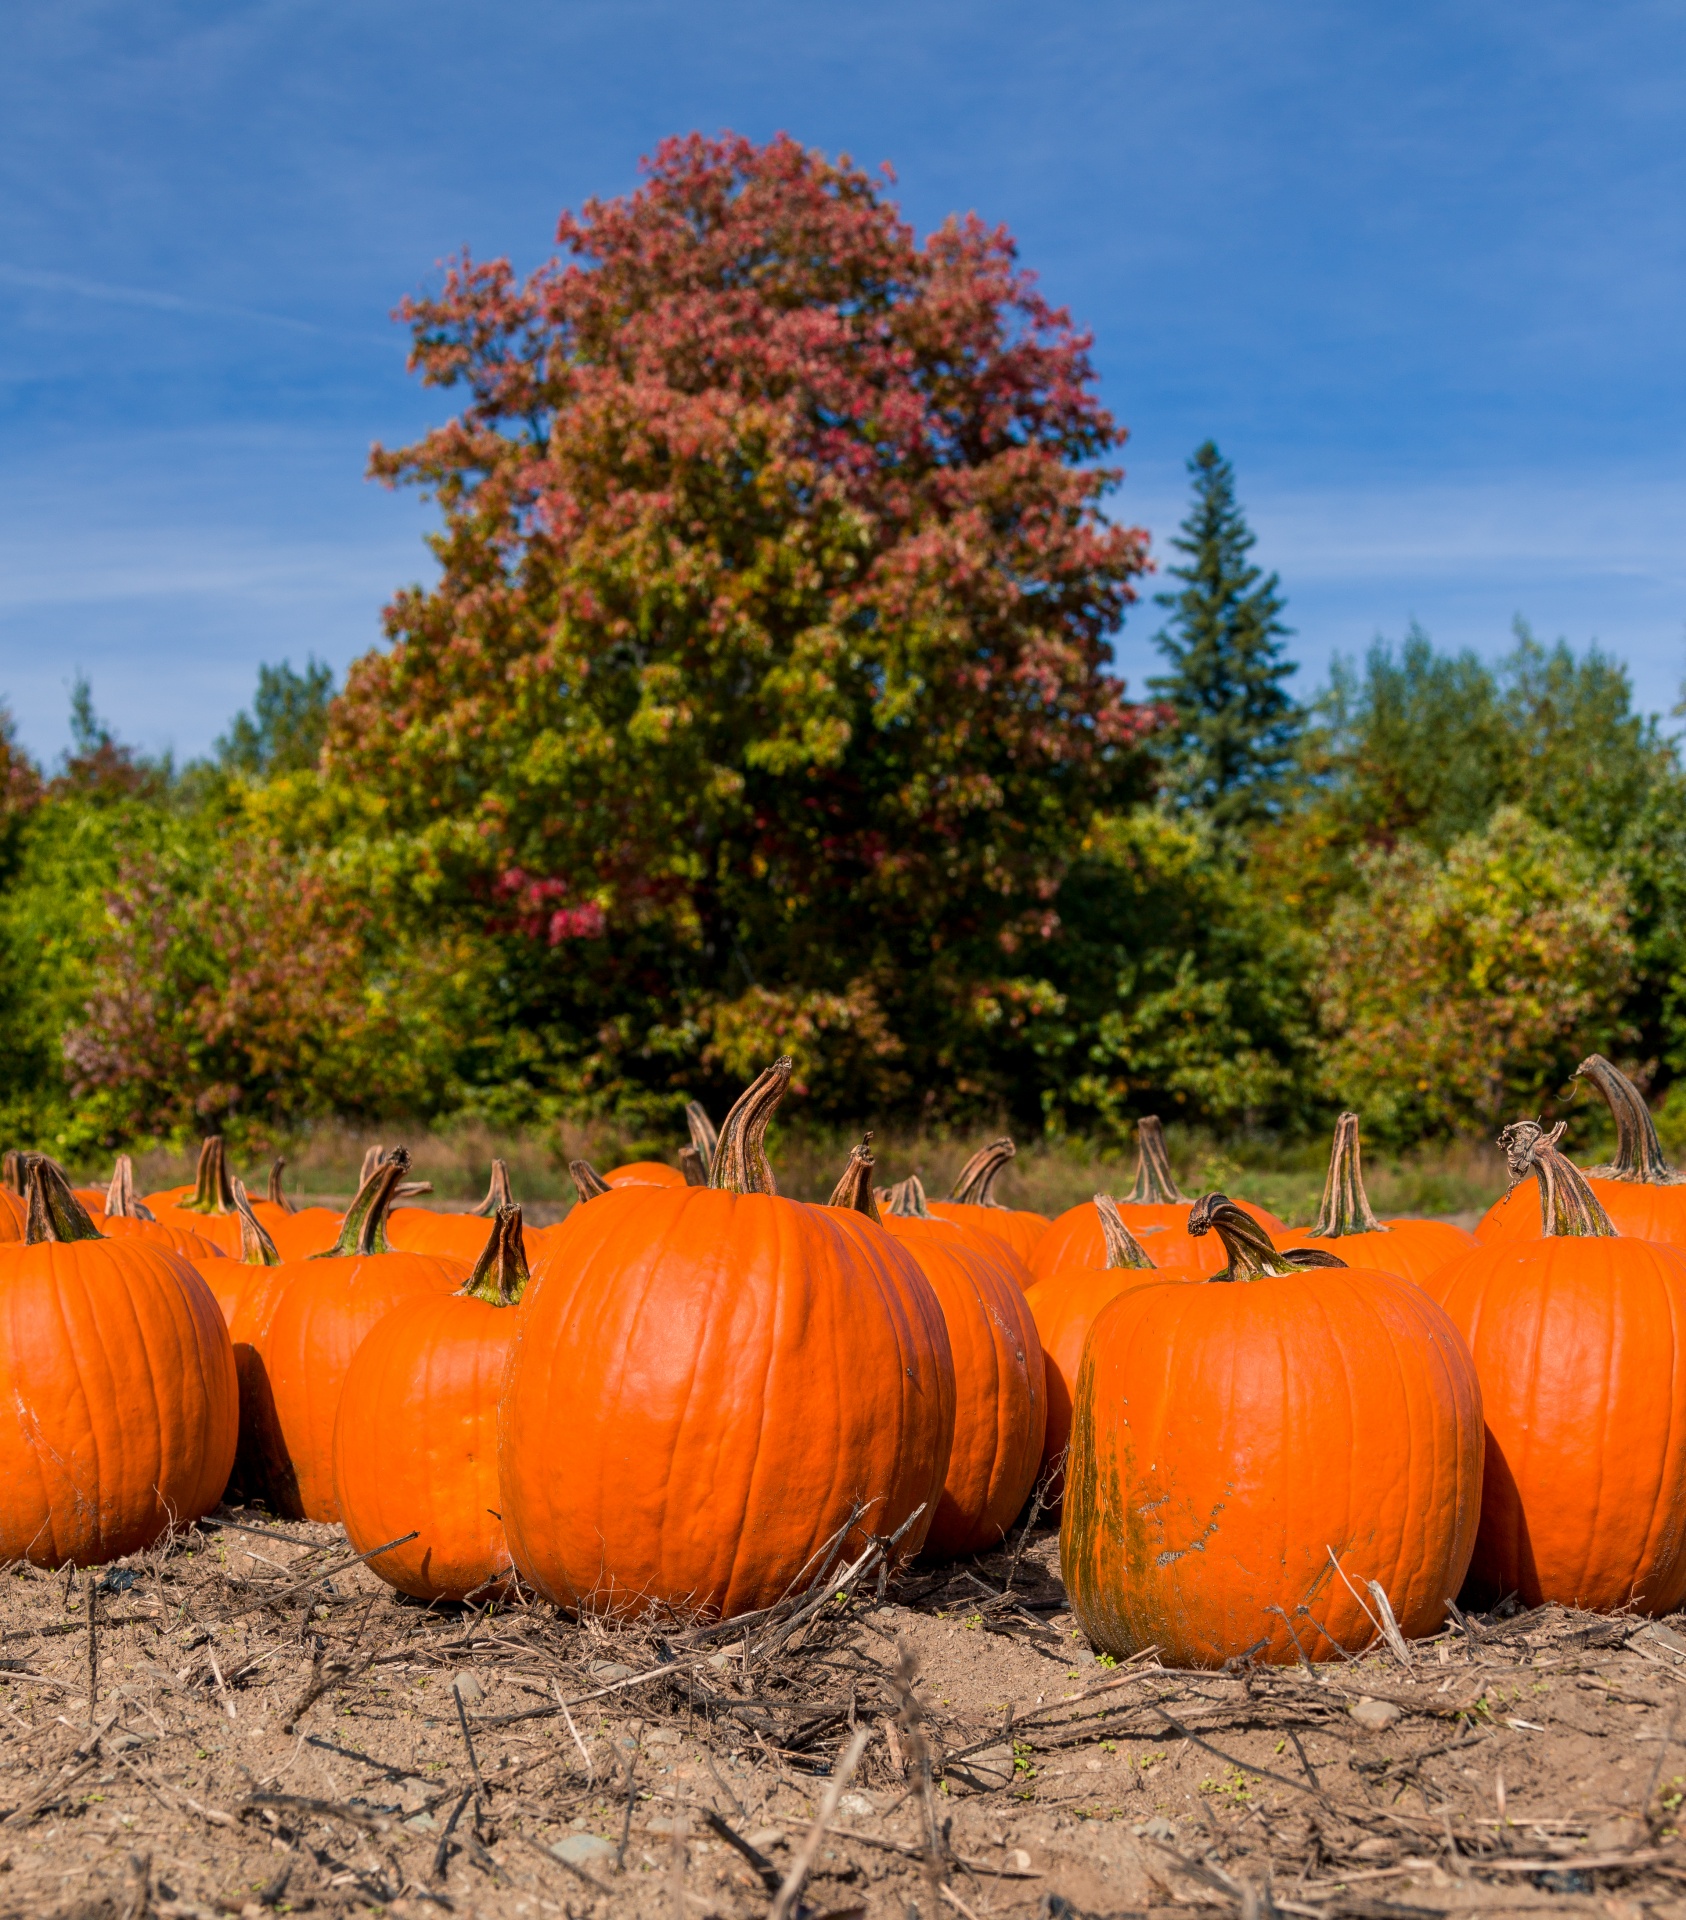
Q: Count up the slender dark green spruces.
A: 1